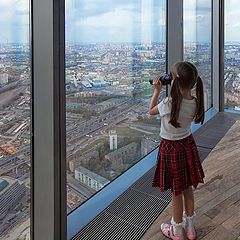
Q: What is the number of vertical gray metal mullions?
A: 3